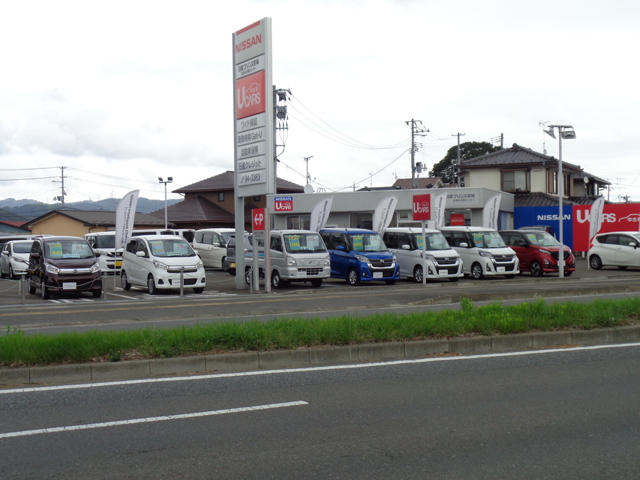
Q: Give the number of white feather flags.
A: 6